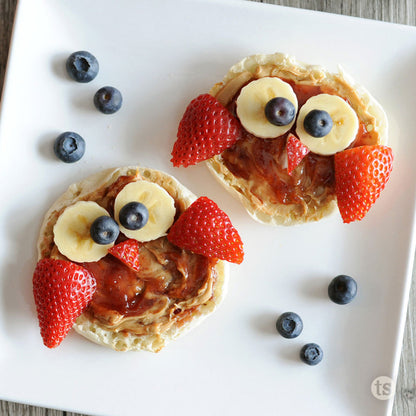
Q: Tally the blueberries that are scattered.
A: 6